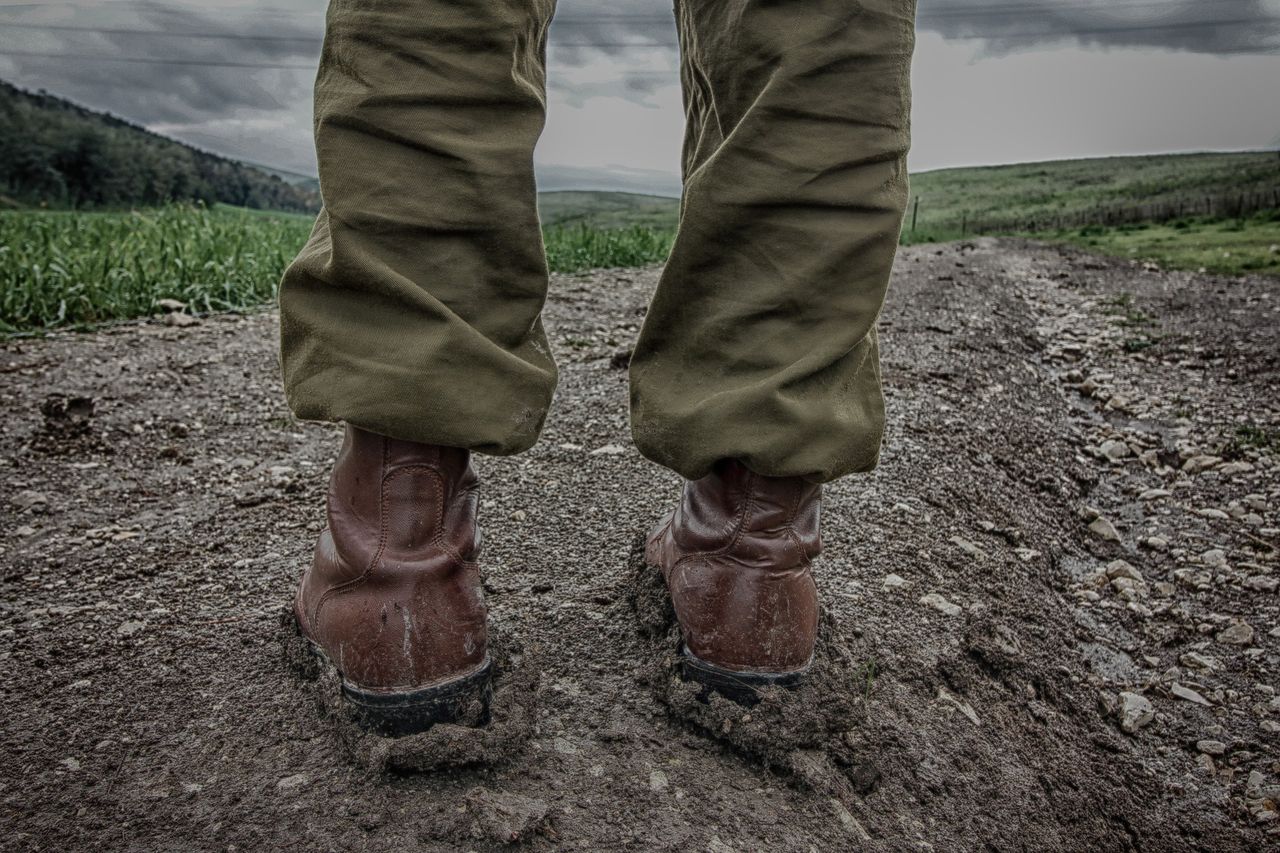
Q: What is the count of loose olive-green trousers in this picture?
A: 1